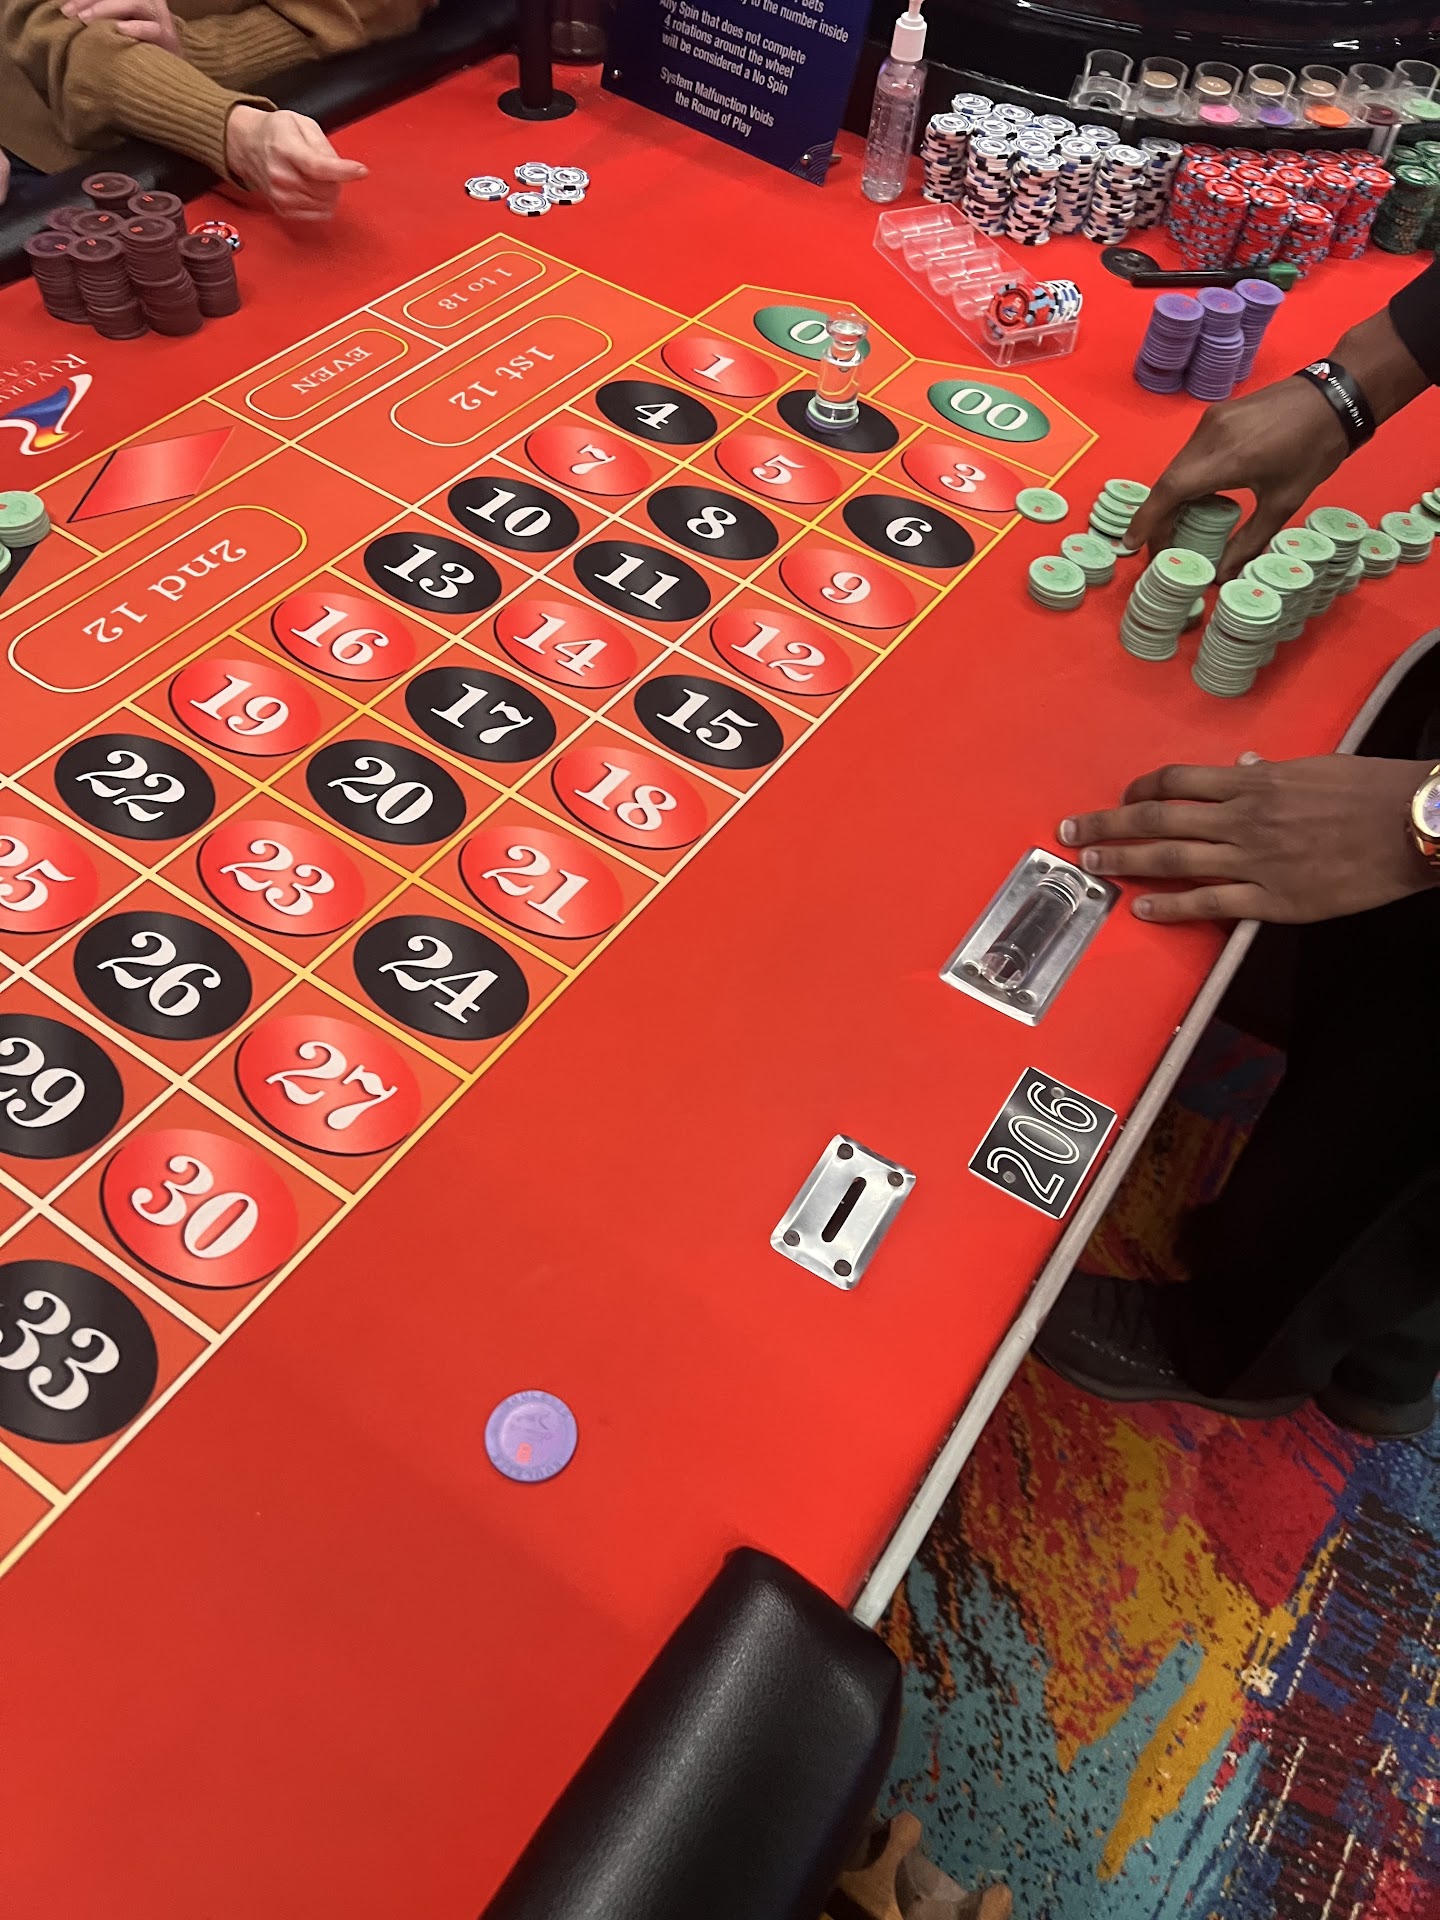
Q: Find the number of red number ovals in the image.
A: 15